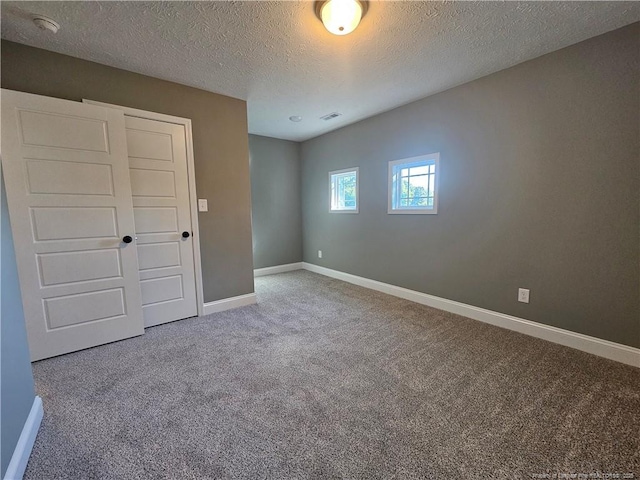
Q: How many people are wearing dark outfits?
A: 0